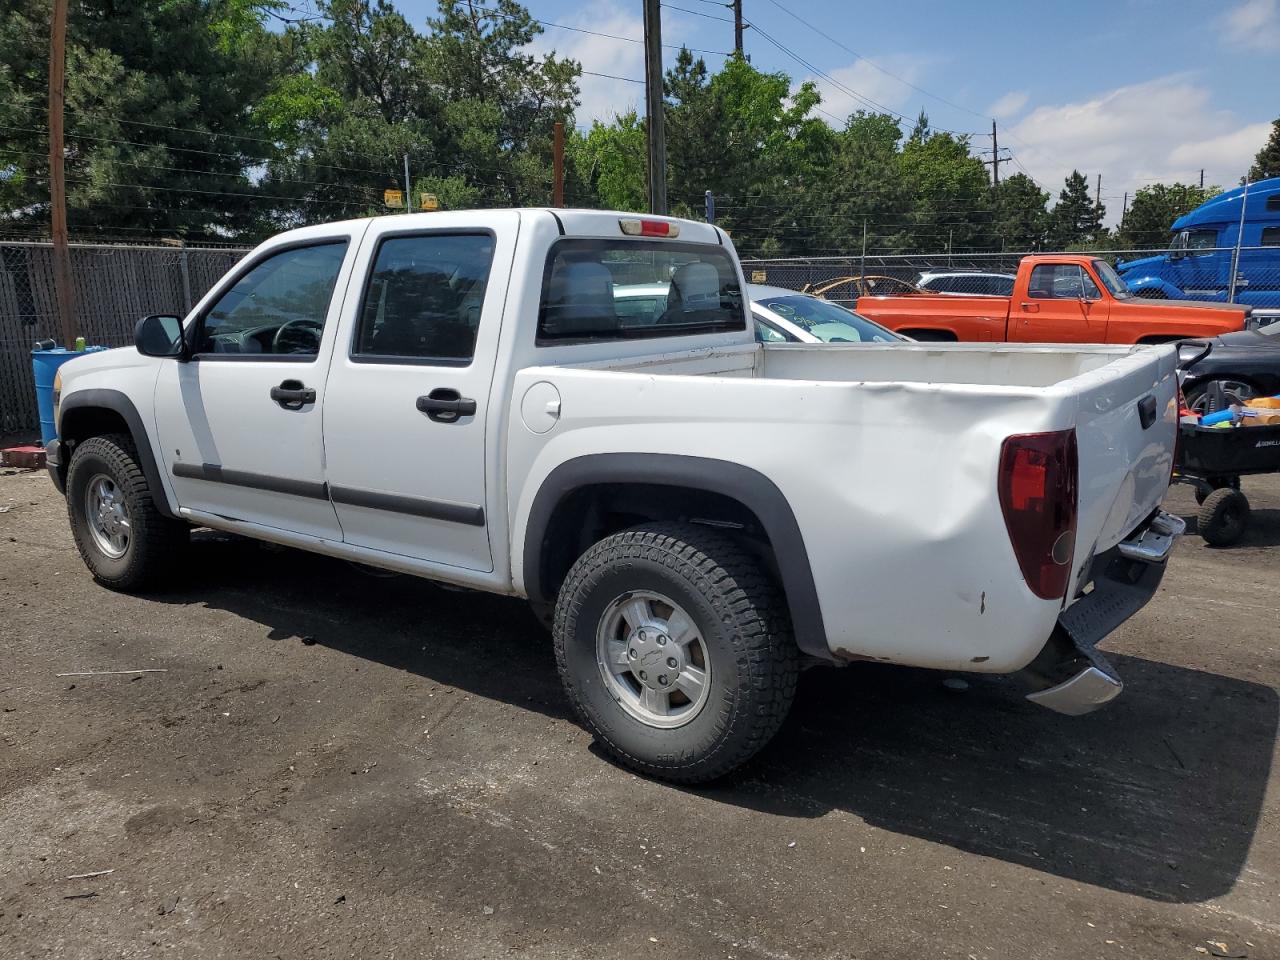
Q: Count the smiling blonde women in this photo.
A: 0